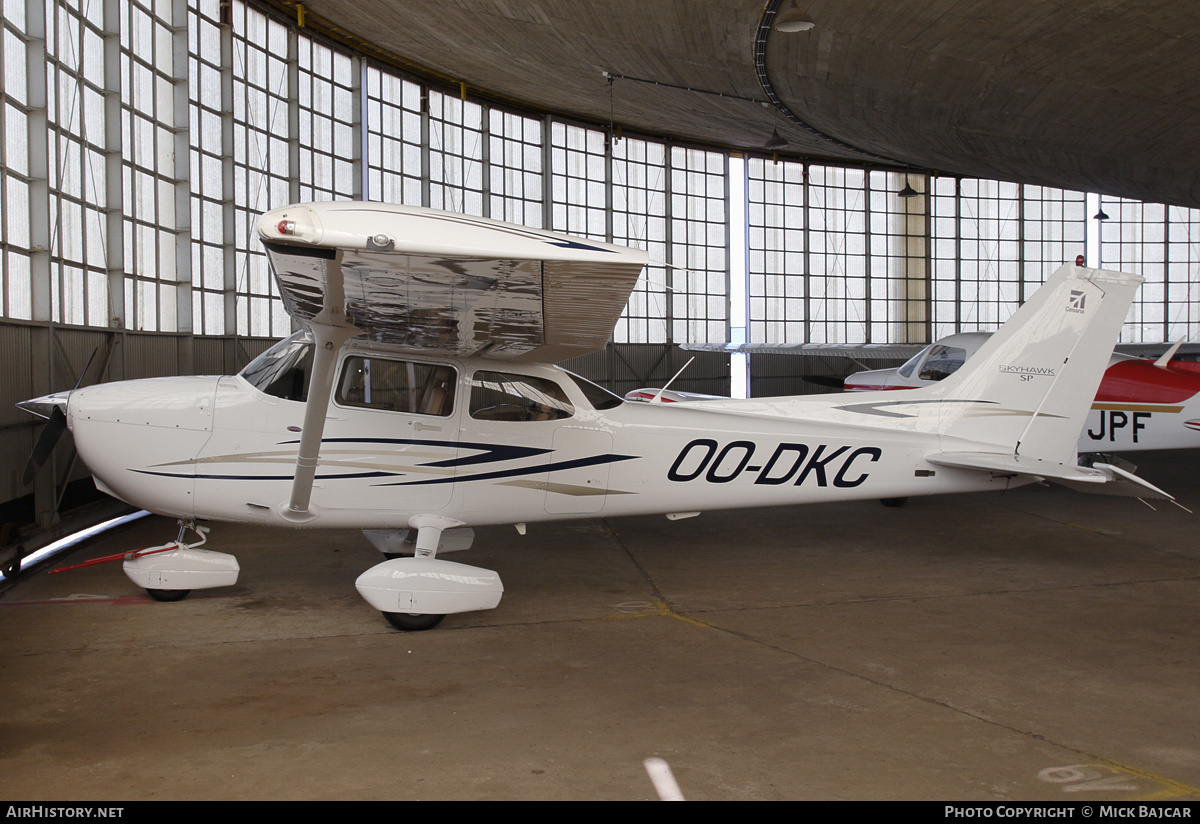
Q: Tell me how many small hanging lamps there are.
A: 4